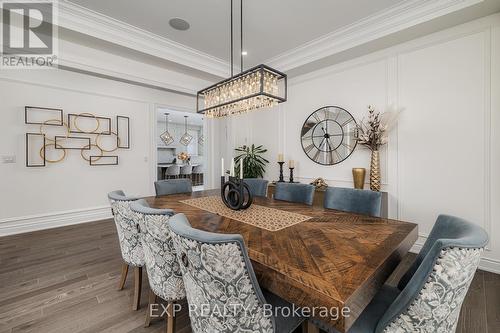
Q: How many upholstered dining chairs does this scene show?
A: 8